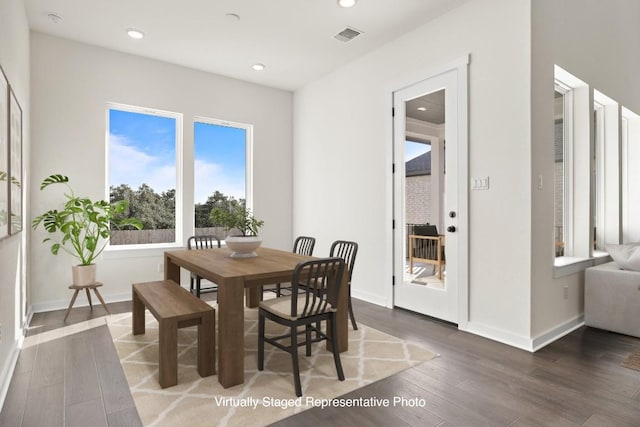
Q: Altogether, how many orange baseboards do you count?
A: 0